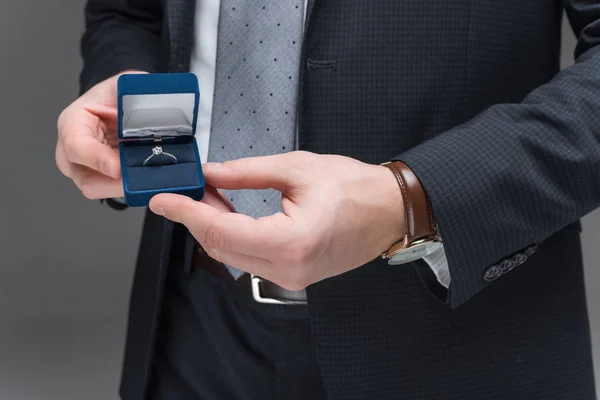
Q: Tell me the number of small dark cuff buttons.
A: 4